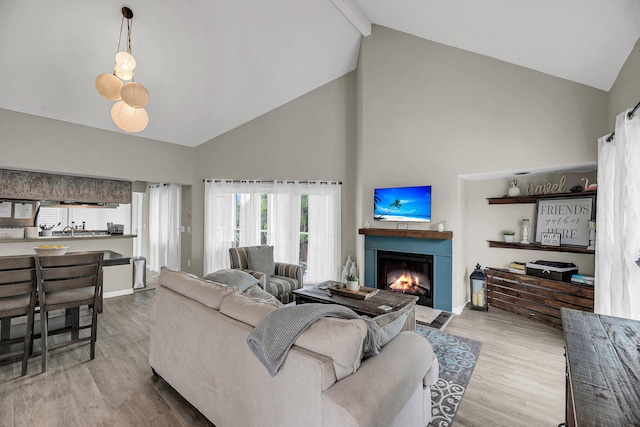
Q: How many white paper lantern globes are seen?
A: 5